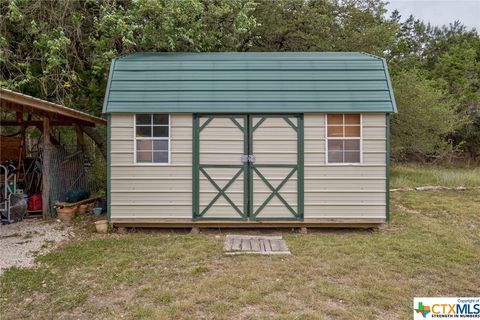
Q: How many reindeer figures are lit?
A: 0